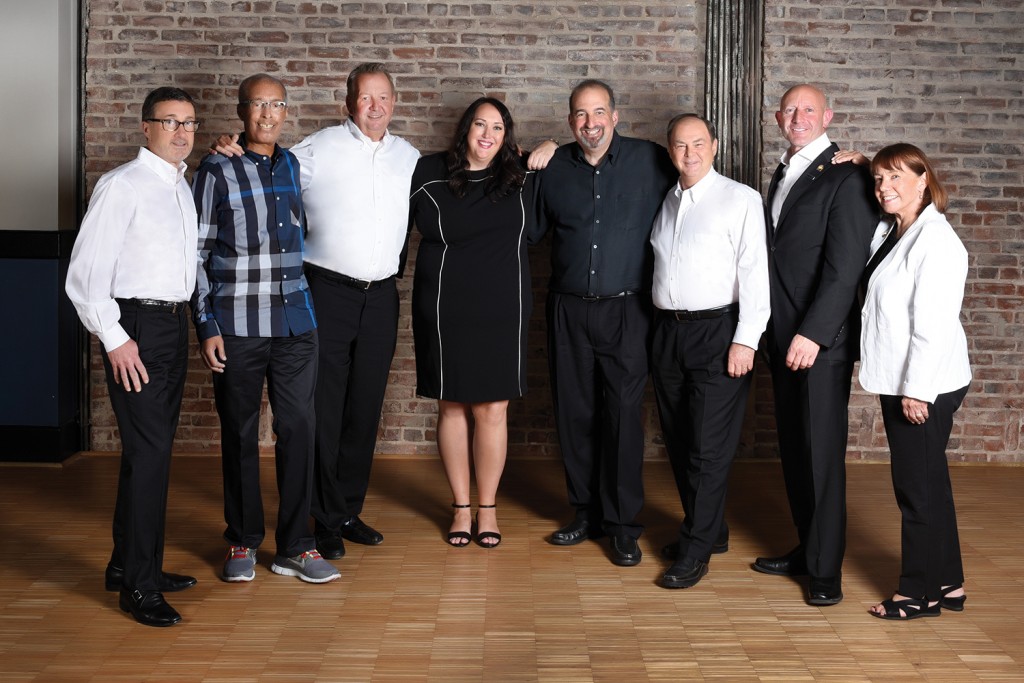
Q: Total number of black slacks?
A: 7